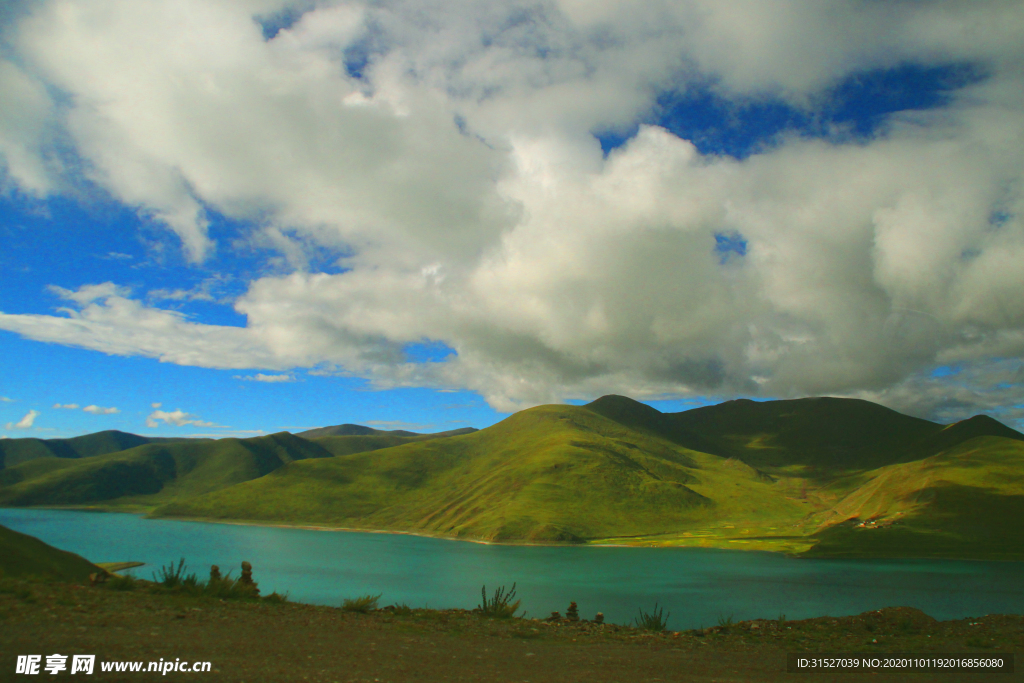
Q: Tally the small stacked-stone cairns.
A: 5